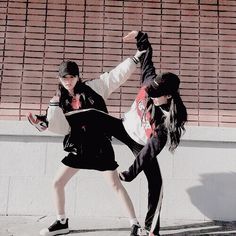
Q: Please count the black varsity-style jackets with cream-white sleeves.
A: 1